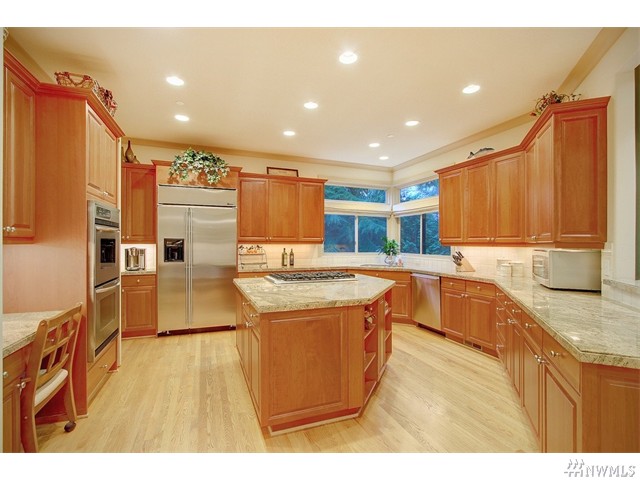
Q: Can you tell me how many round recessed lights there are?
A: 9